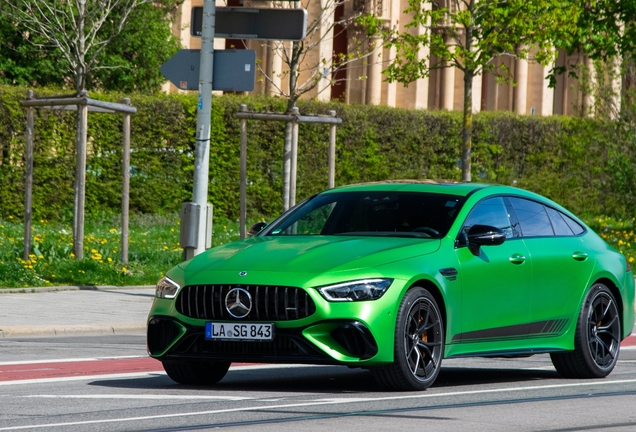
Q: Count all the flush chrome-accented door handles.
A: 2